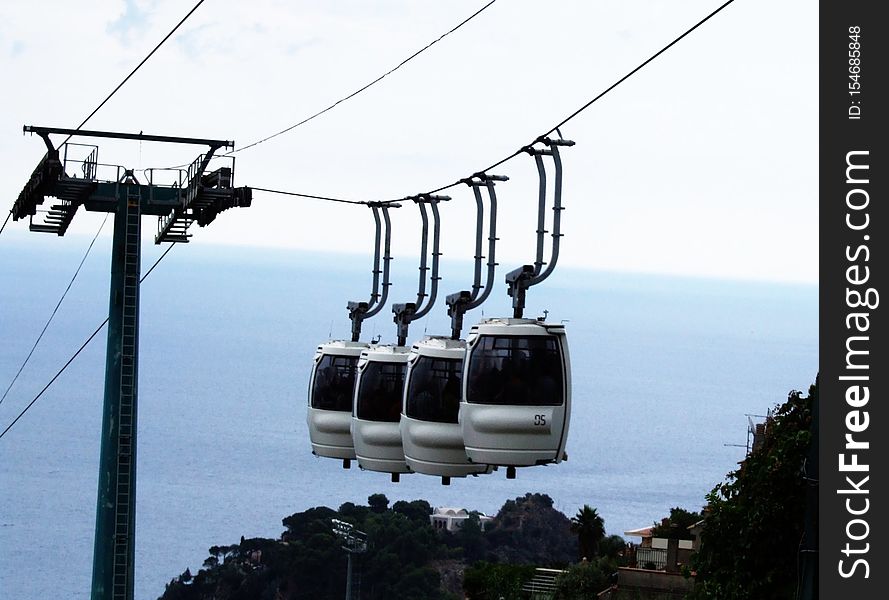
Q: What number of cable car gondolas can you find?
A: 4